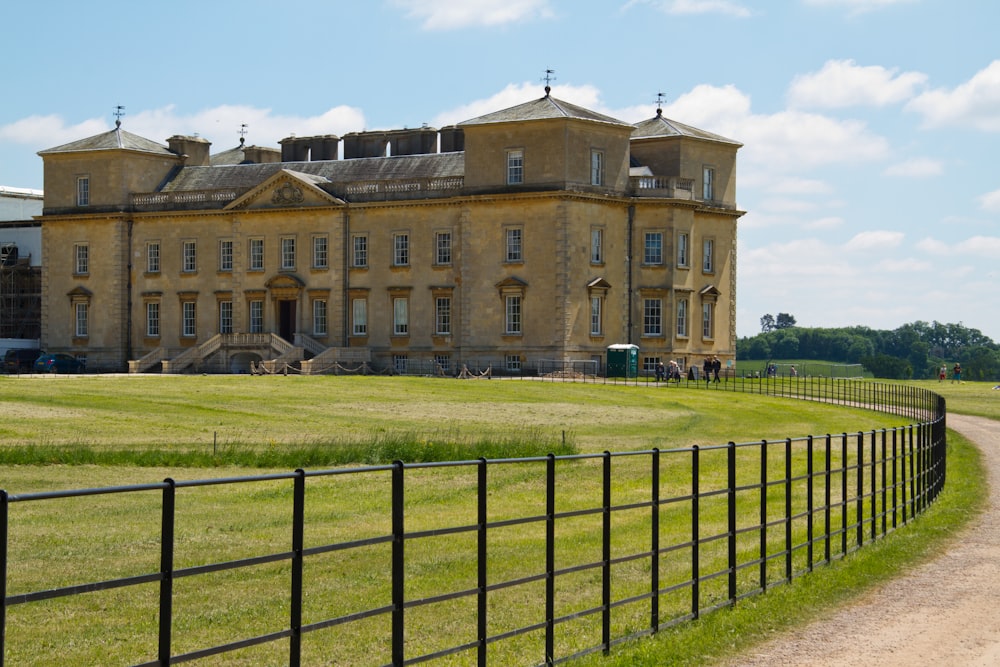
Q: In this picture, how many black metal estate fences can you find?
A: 1